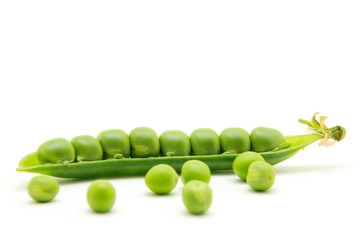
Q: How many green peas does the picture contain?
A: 15